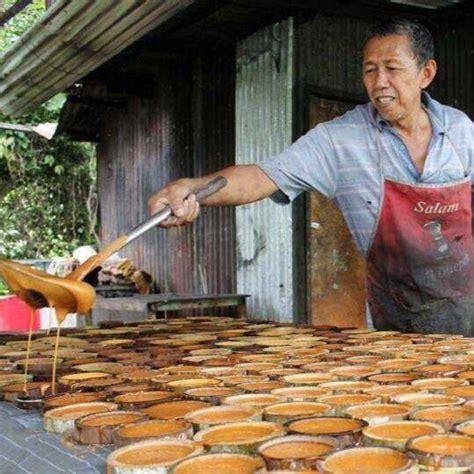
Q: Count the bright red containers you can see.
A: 1